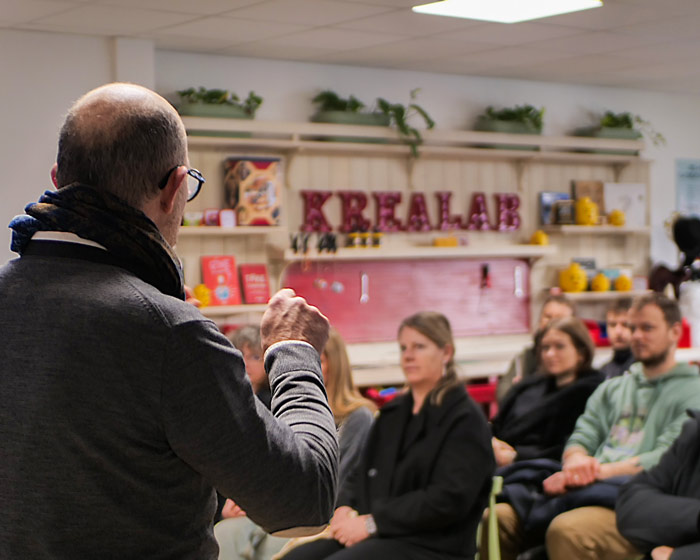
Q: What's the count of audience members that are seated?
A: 8